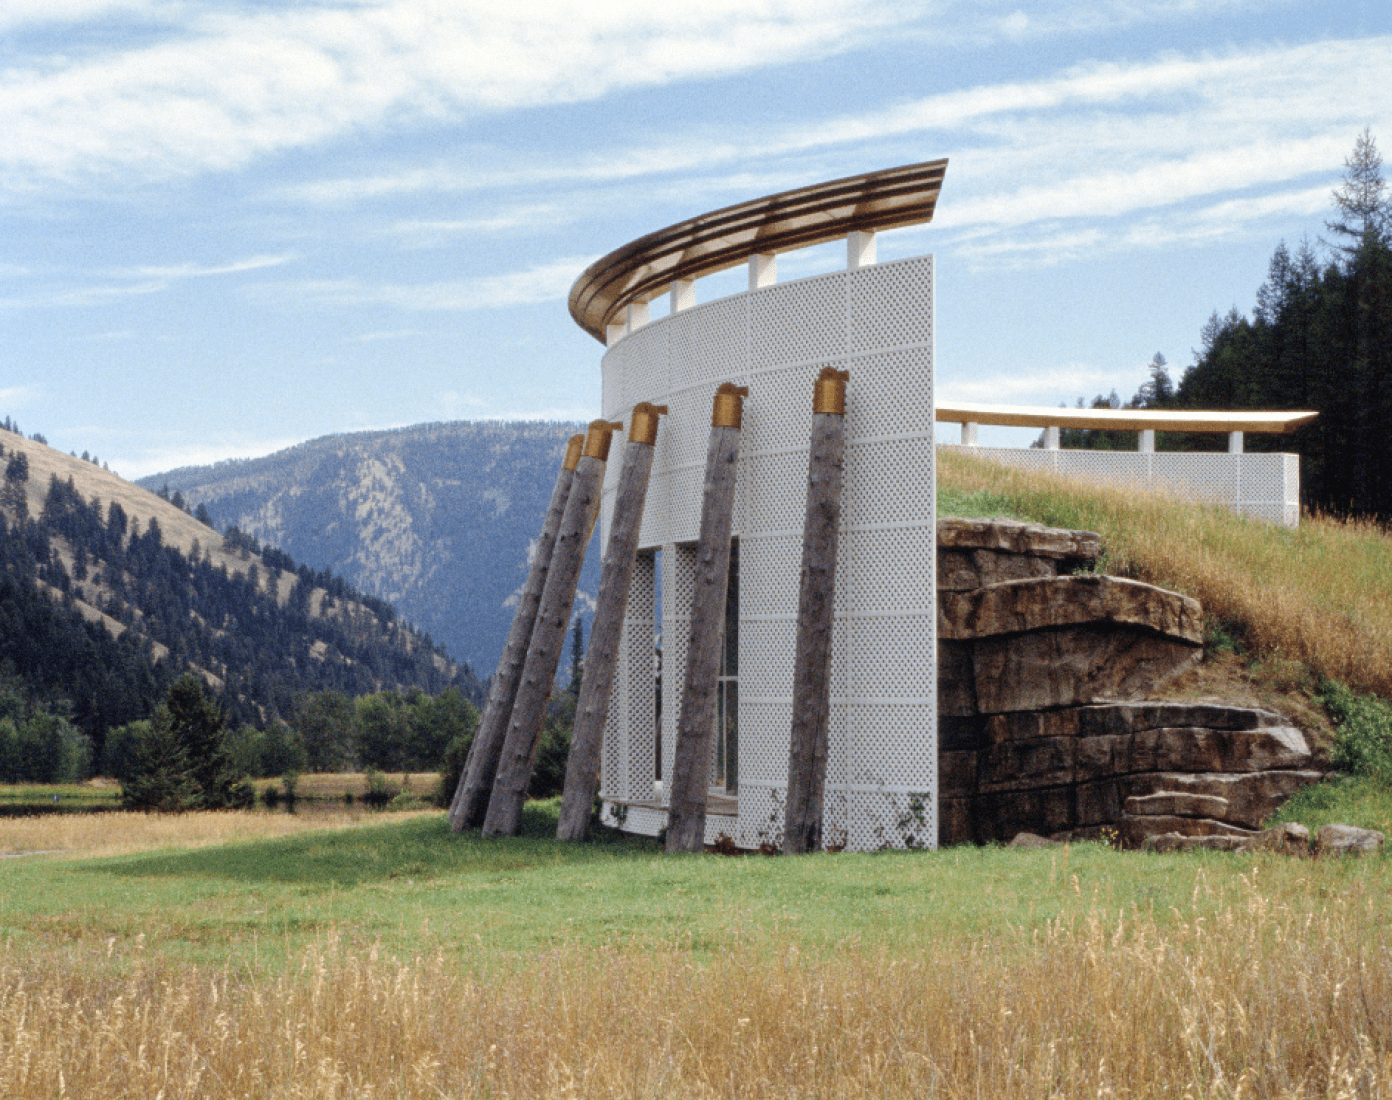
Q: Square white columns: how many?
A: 9